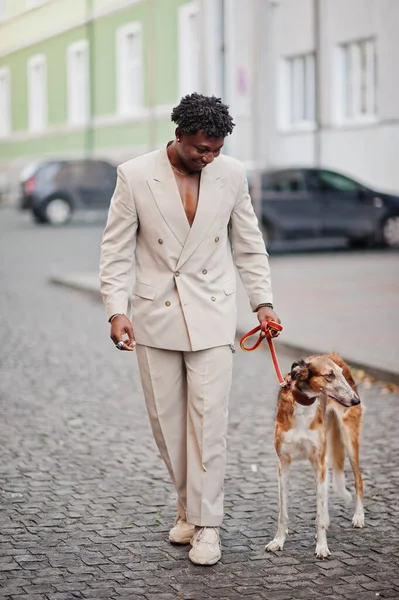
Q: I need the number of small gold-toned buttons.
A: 6